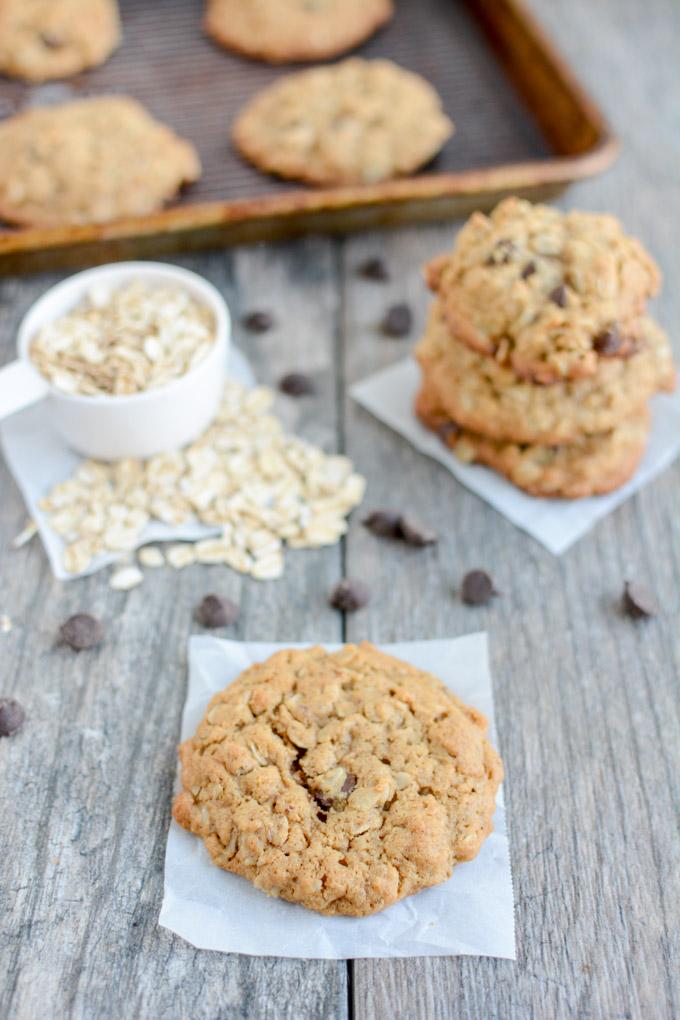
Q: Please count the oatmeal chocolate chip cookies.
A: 8